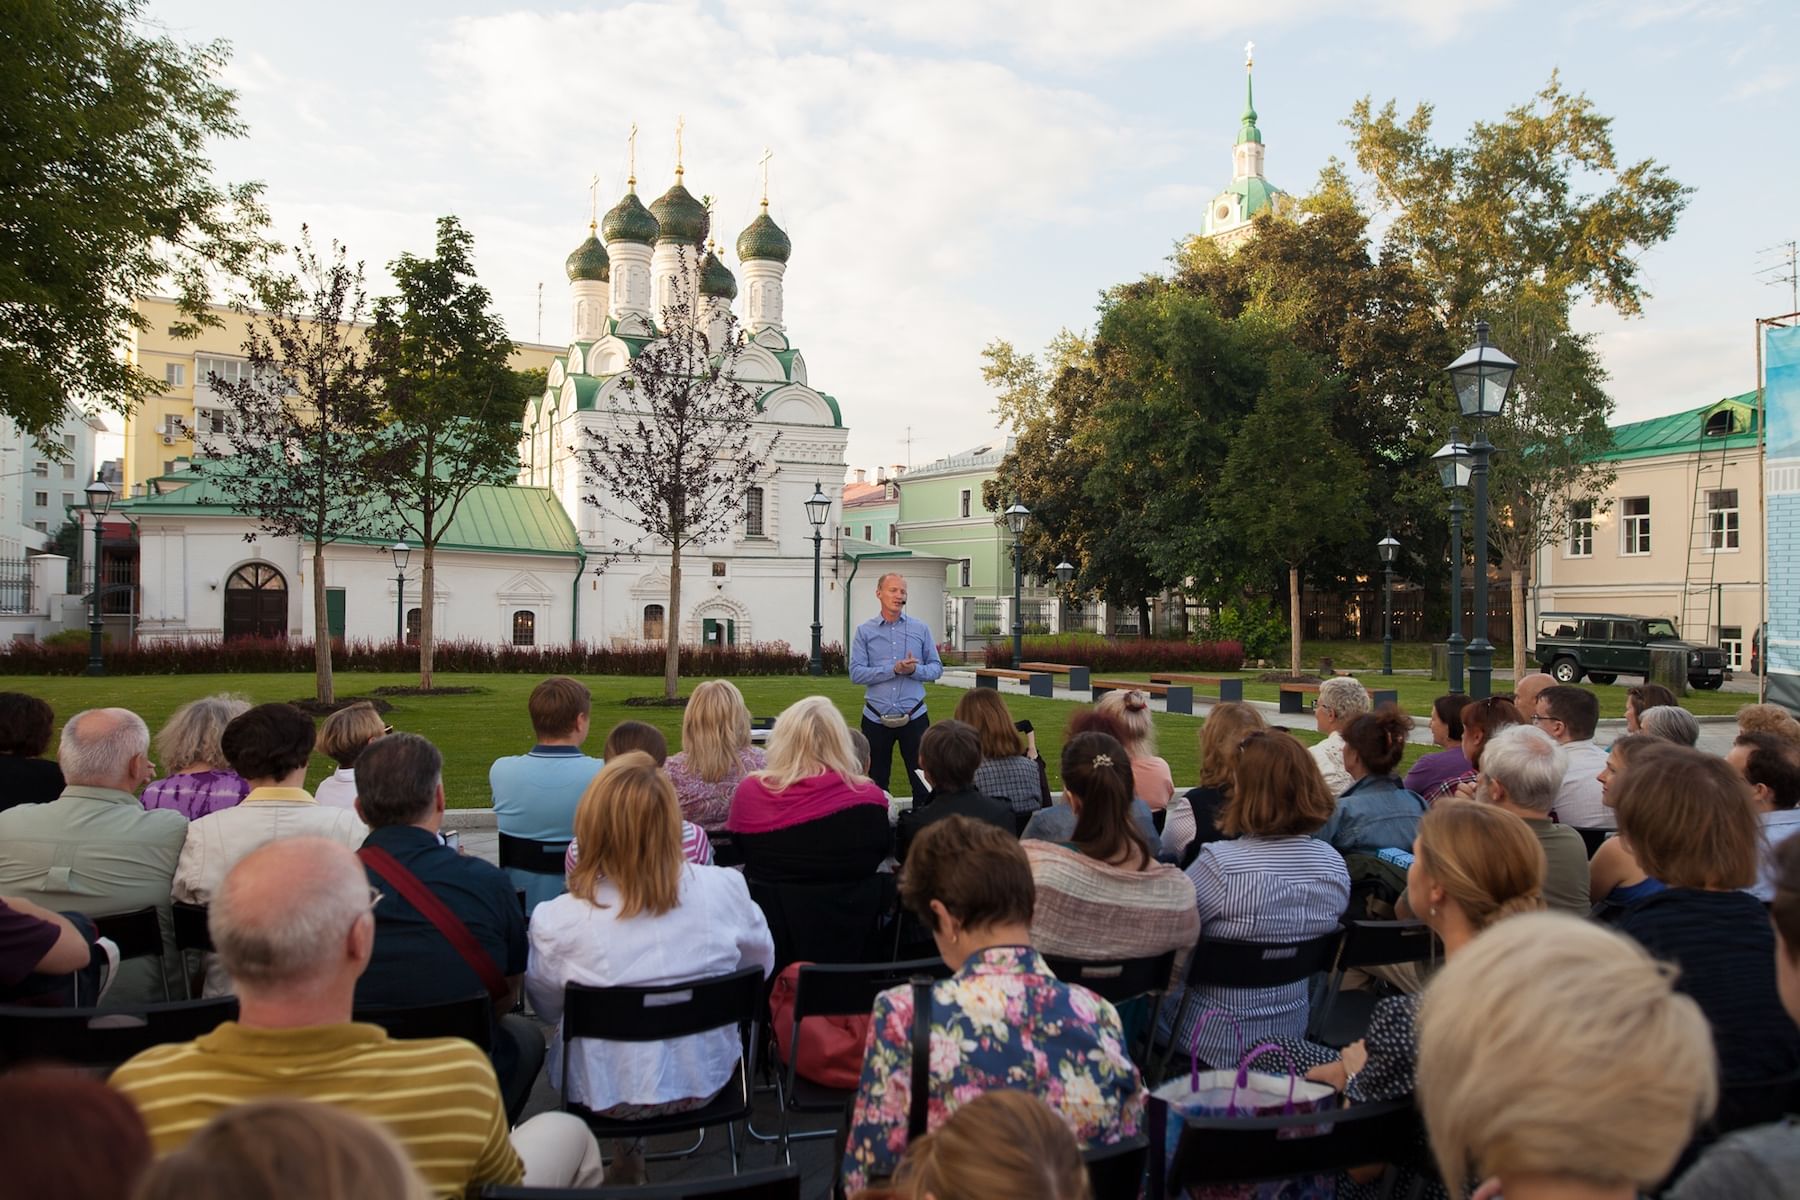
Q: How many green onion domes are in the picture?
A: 5